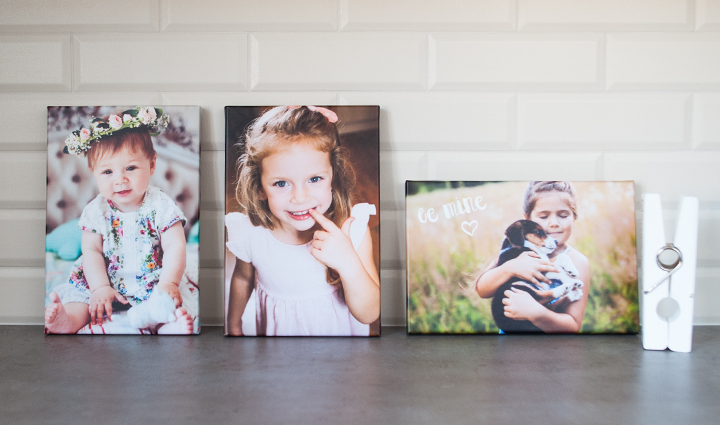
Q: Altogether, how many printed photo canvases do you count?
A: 3